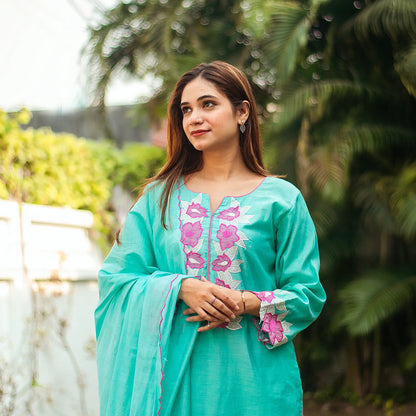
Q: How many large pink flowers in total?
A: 3